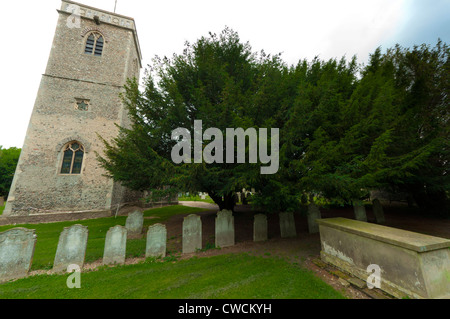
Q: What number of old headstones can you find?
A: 12